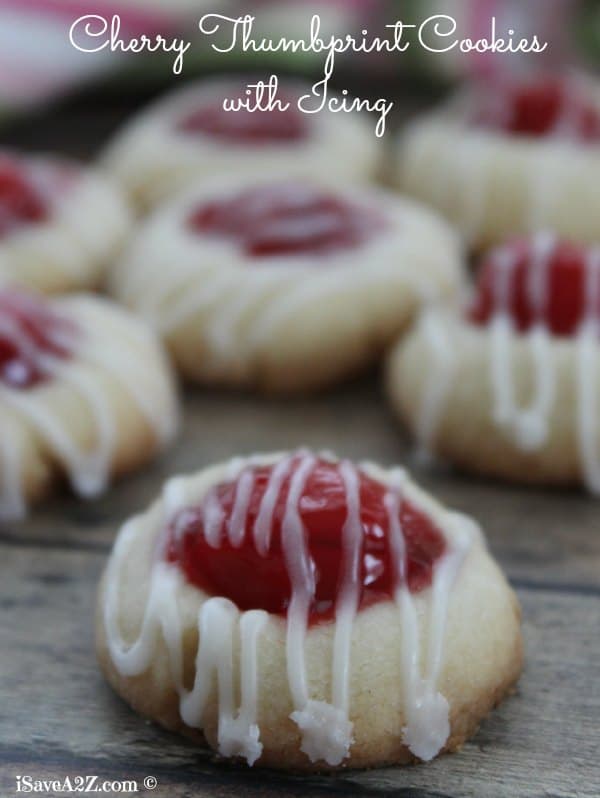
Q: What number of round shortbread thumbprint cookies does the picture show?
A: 7